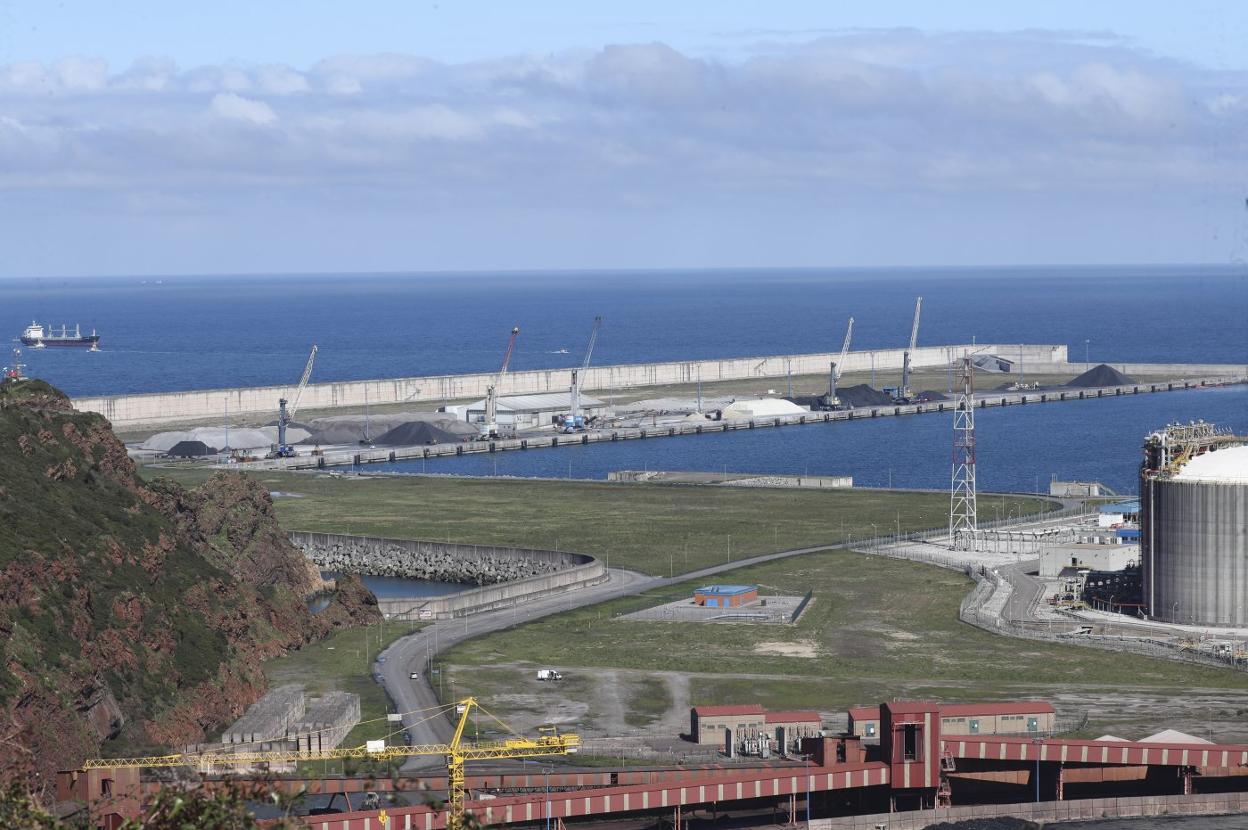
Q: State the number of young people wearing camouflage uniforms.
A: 0